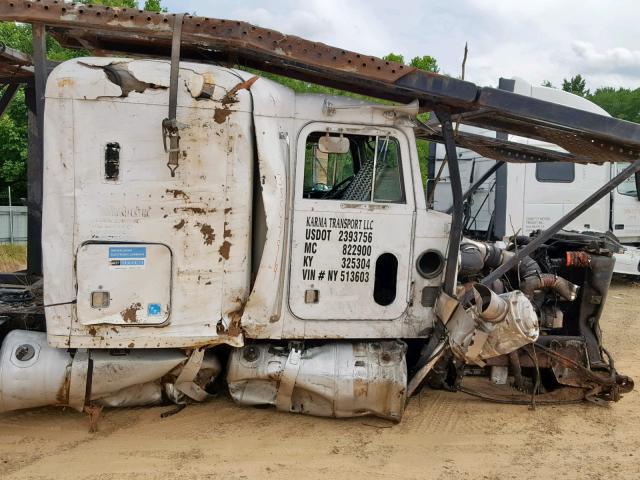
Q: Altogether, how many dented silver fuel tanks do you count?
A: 2